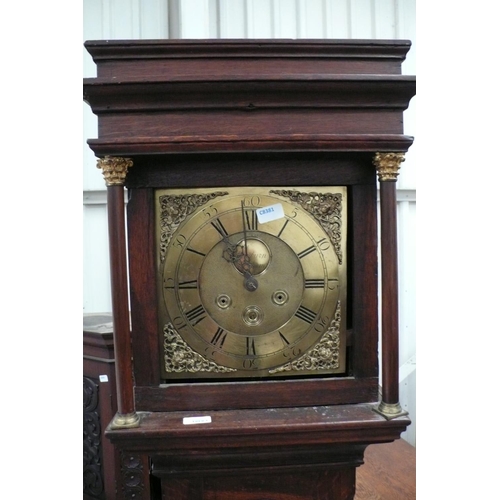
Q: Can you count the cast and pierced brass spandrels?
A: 4